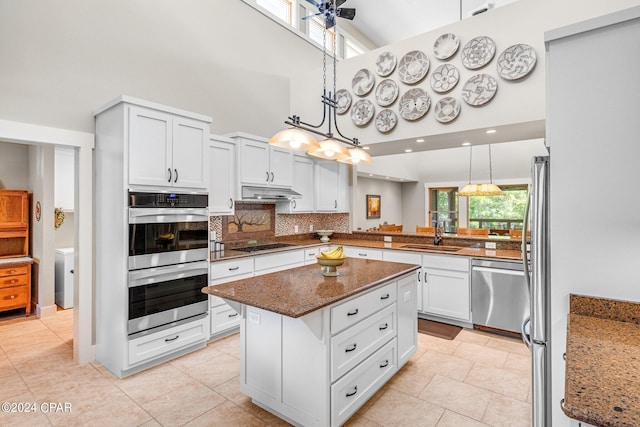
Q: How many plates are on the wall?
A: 14